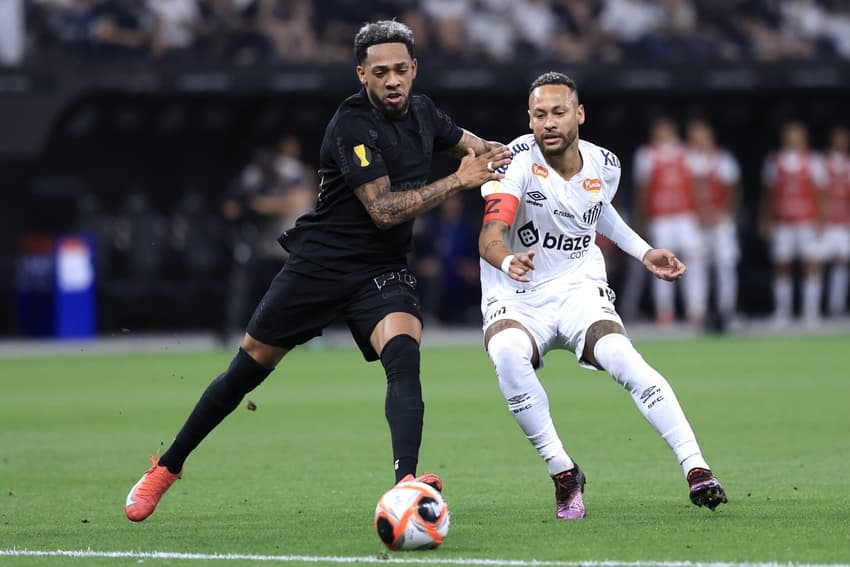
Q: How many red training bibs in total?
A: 4